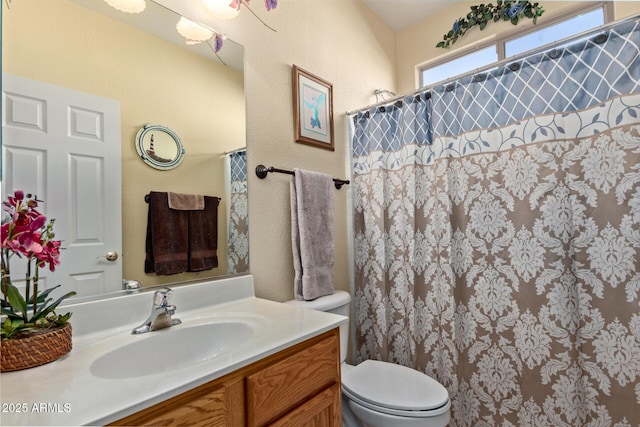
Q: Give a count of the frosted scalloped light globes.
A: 3